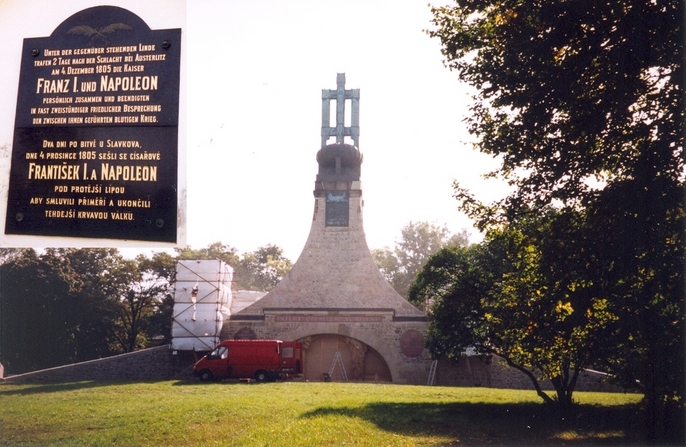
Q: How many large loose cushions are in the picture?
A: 0